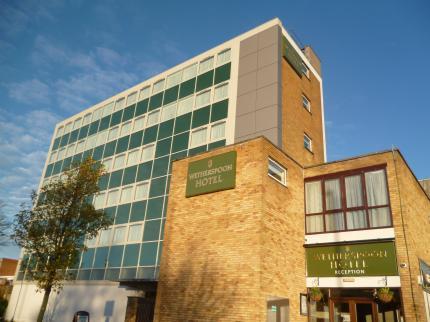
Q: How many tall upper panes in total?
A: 4